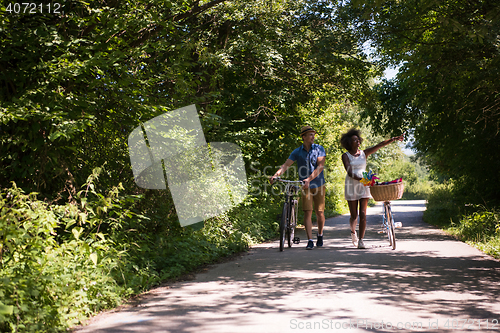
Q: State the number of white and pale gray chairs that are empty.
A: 0